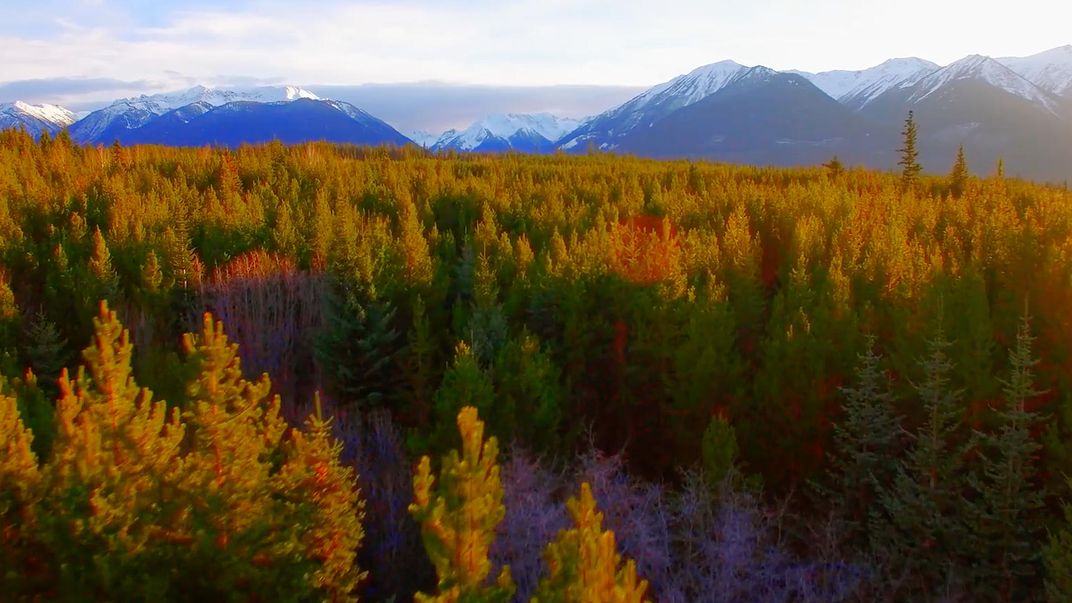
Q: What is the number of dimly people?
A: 0